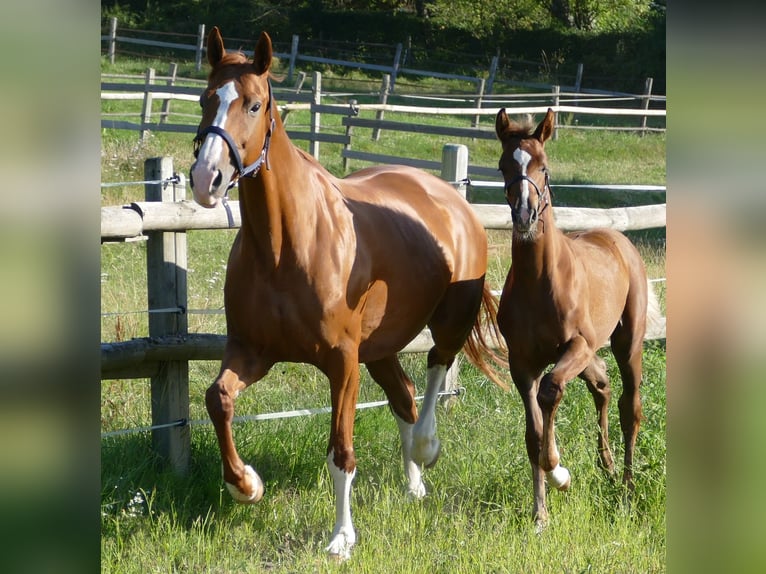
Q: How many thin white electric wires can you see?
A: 3